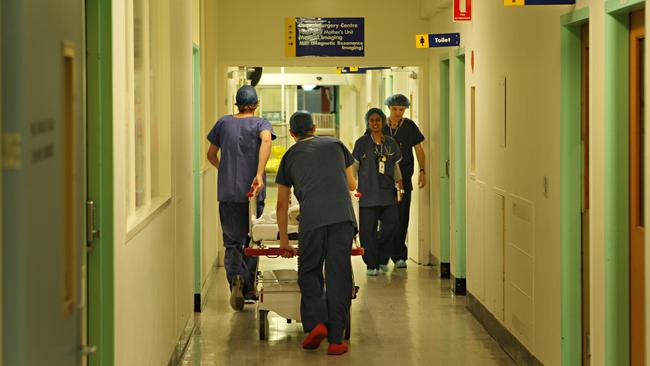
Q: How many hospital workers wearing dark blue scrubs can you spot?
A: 4